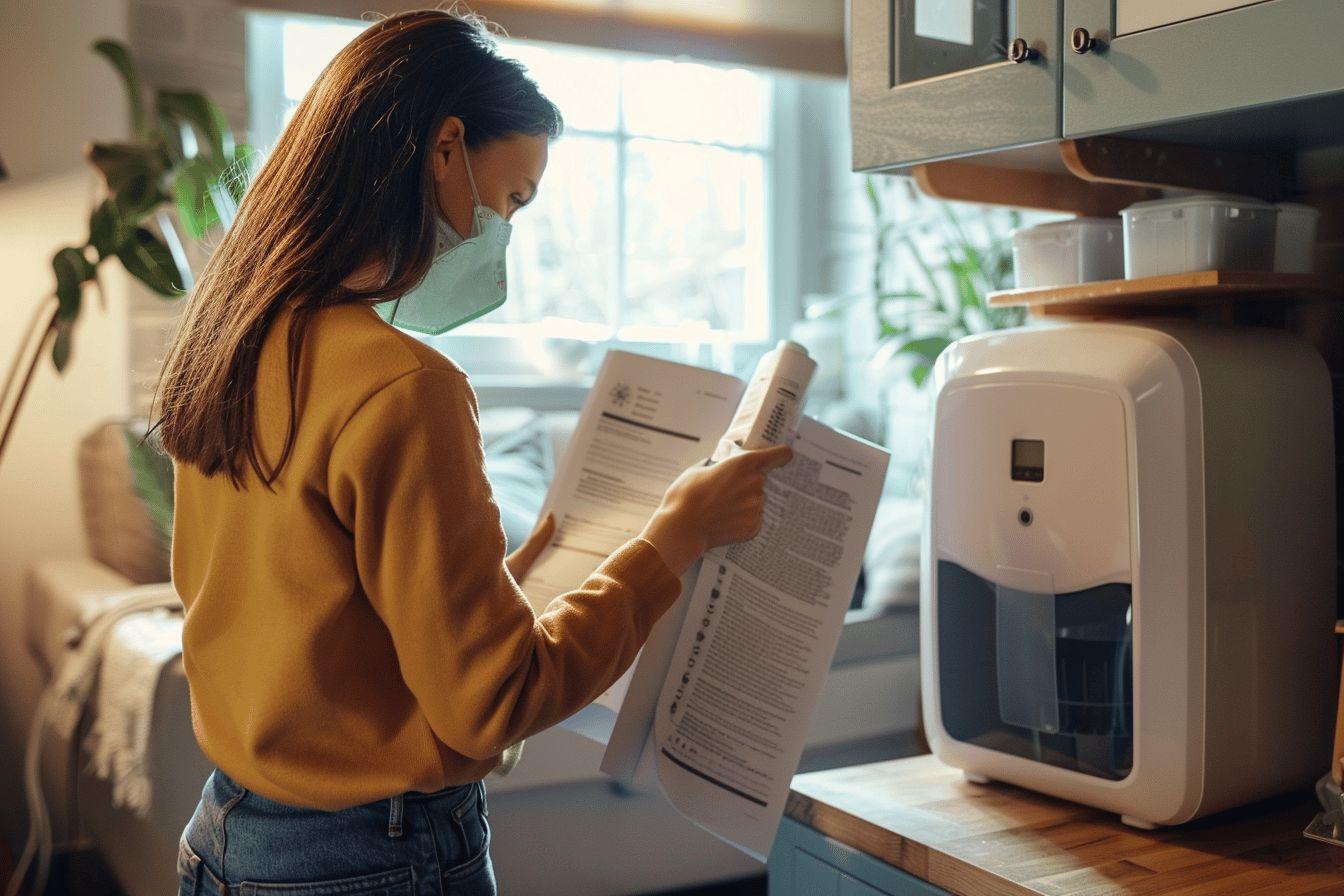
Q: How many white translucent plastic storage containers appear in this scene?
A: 3